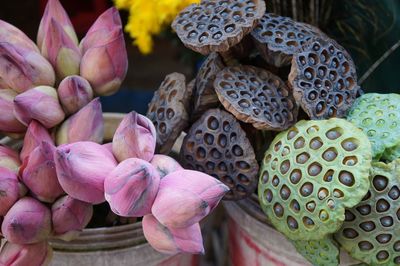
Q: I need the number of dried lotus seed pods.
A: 7